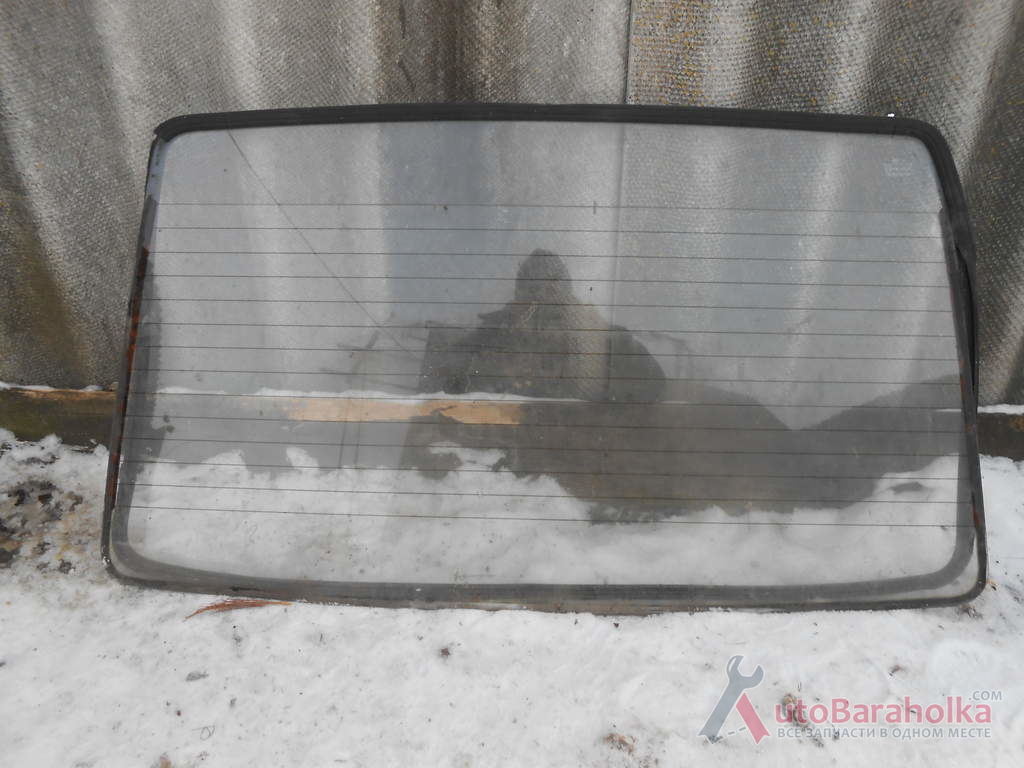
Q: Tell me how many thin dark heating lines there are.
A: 14